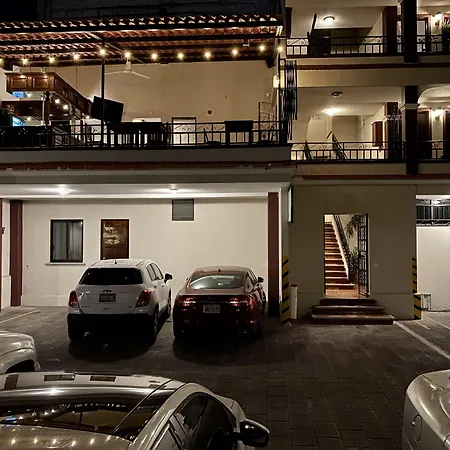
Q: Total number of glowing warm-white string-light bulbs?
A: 12